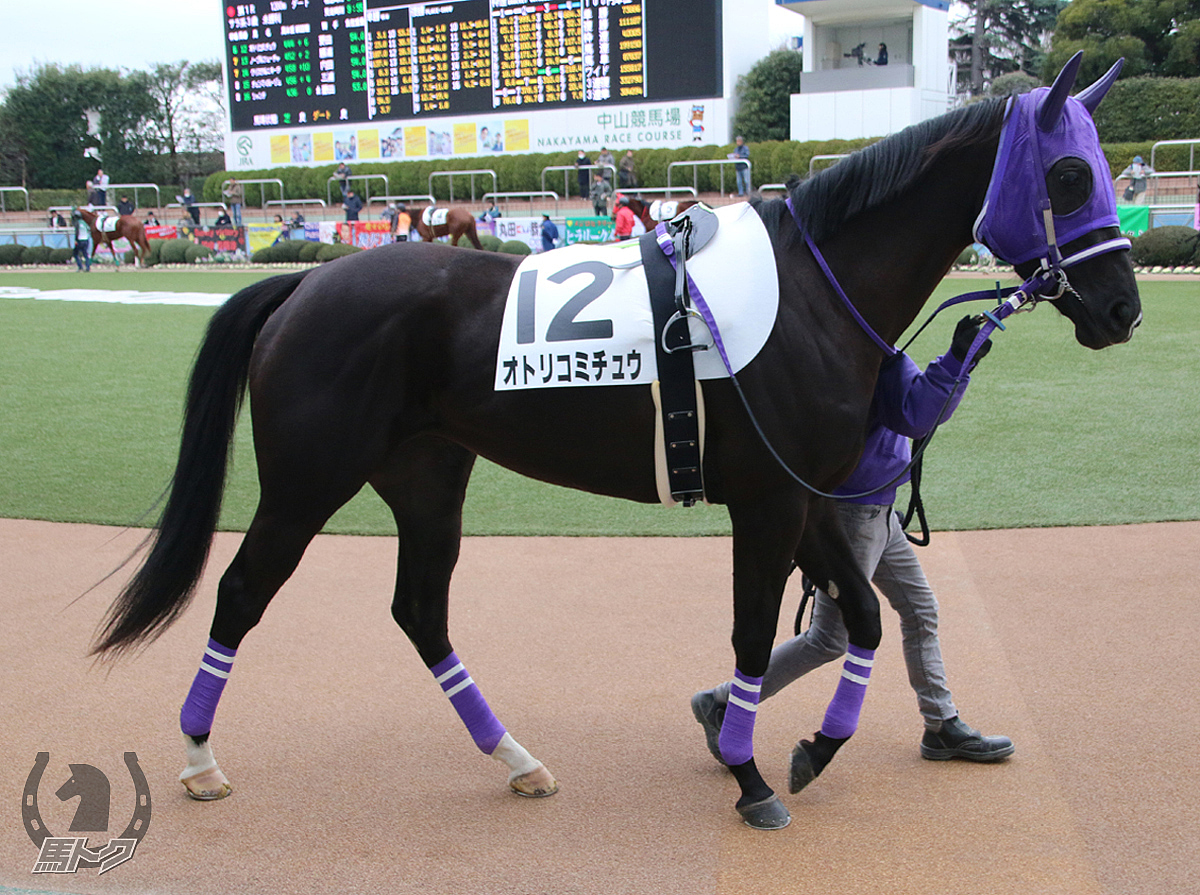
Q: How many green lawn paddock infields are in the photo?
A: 1